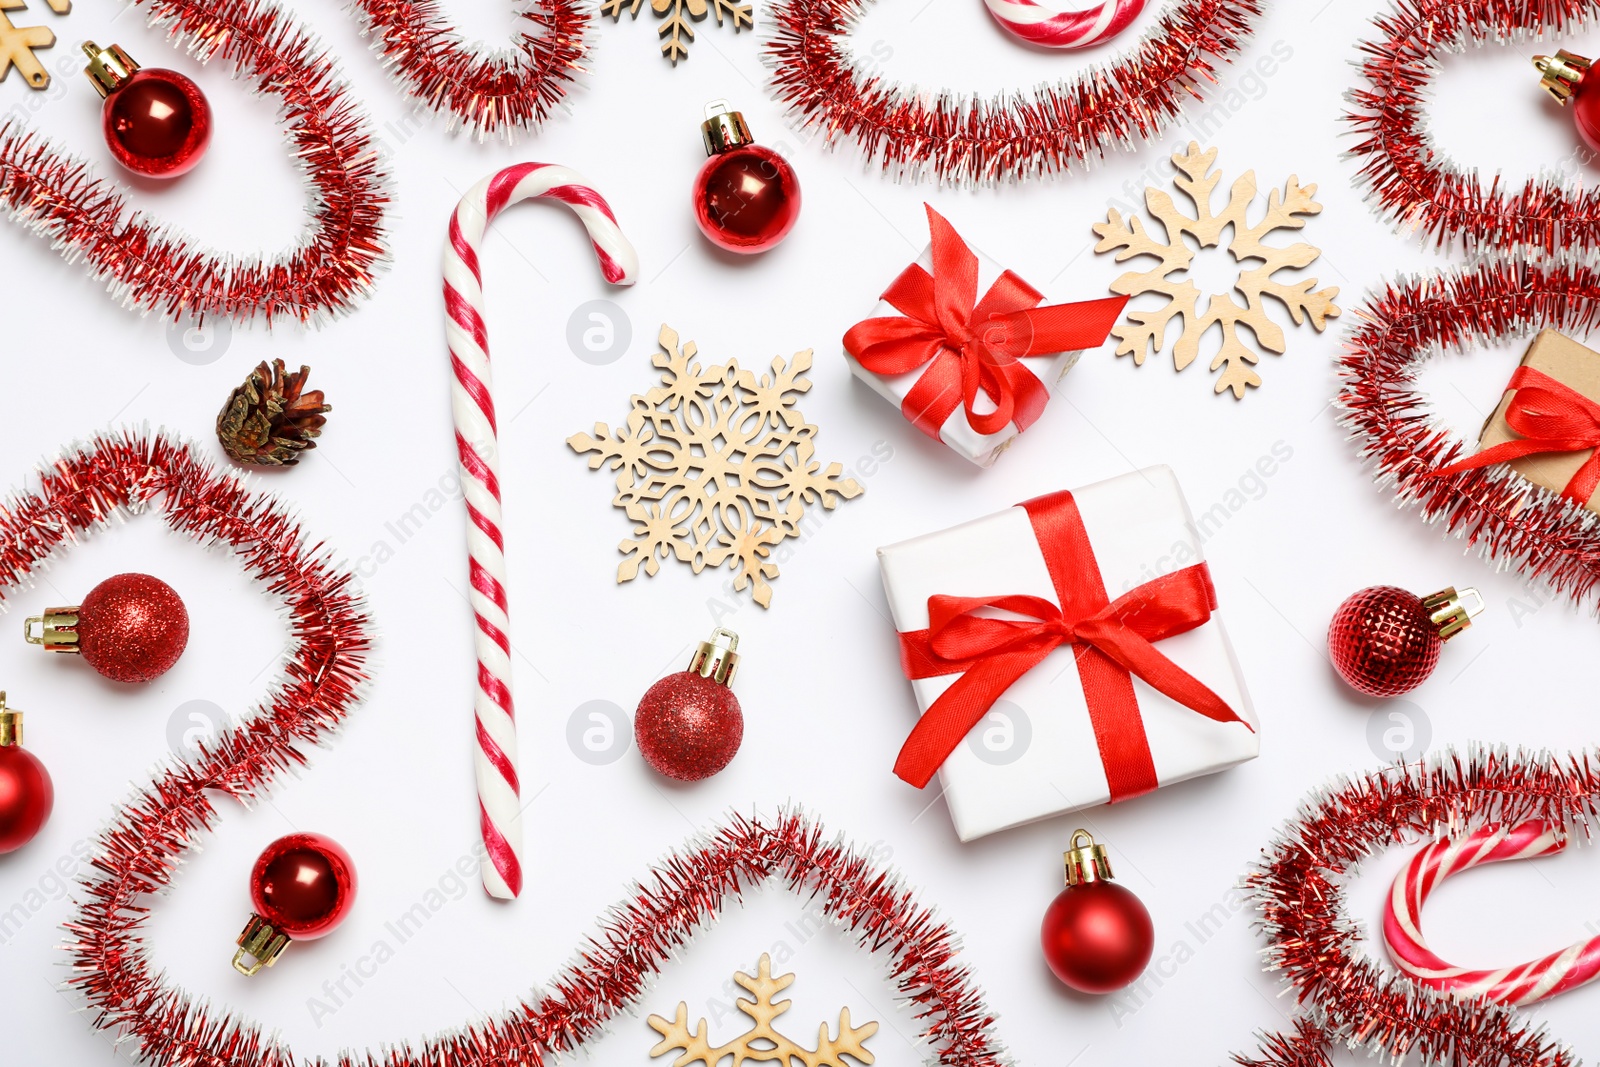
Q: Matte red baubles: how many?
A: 3